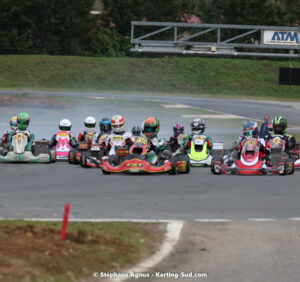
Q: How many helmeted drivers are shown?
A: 13